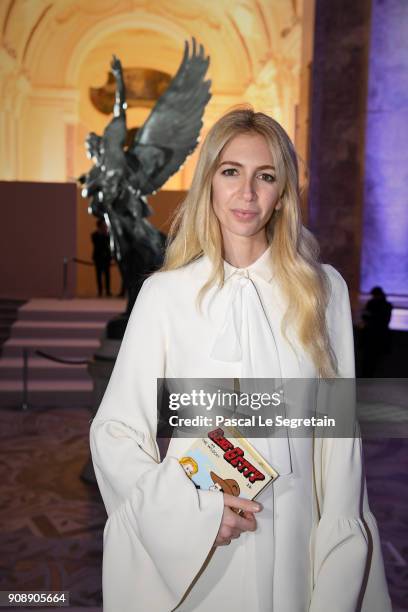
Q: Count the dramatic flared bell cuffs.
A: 2